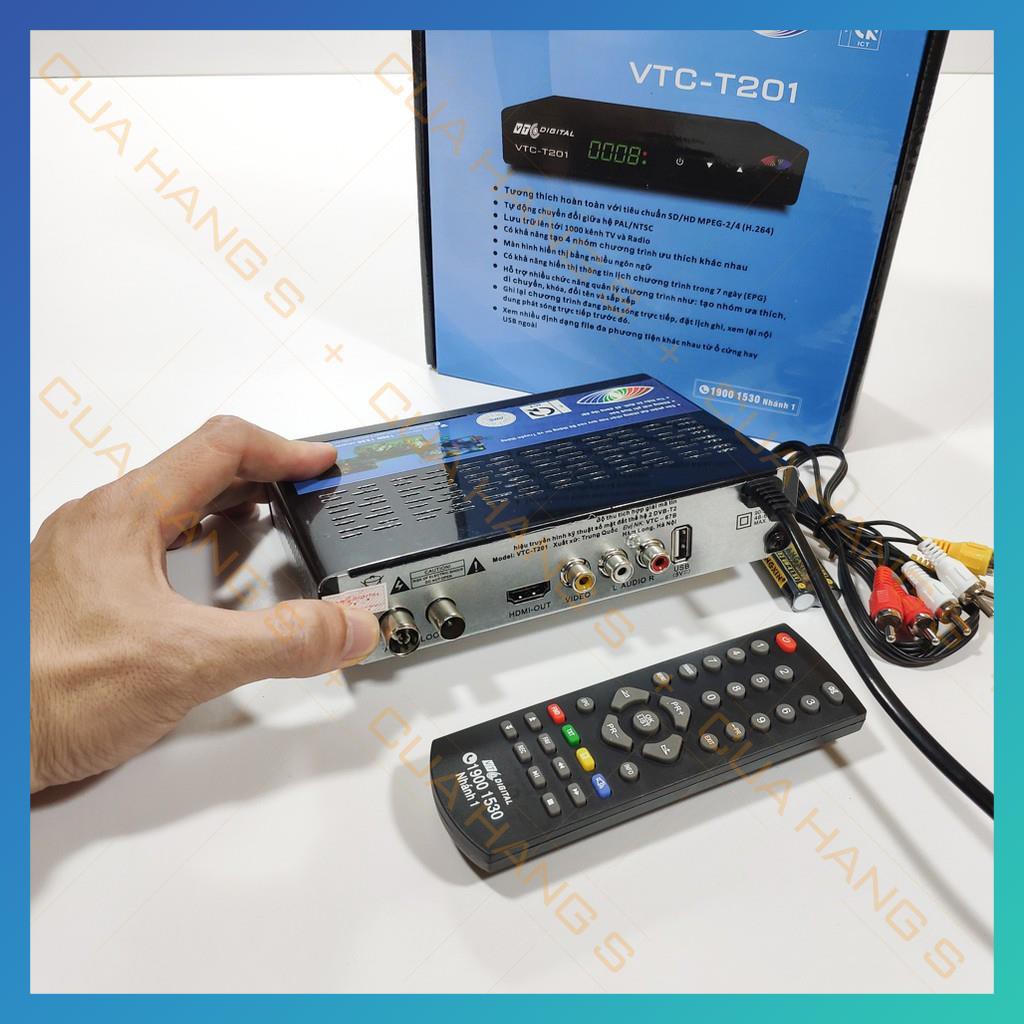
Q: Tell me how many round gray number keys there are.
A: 10